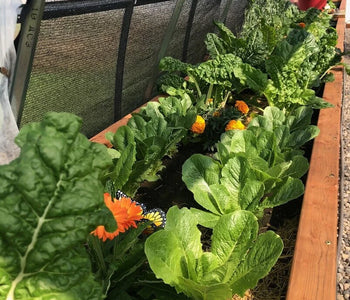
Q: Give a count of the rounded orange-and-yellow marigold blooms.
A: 3